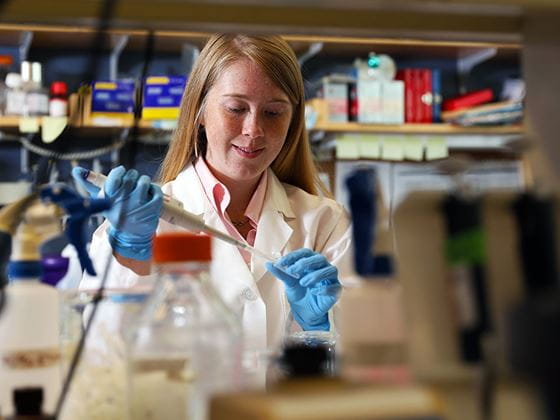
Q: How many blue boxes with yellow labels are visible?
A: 2